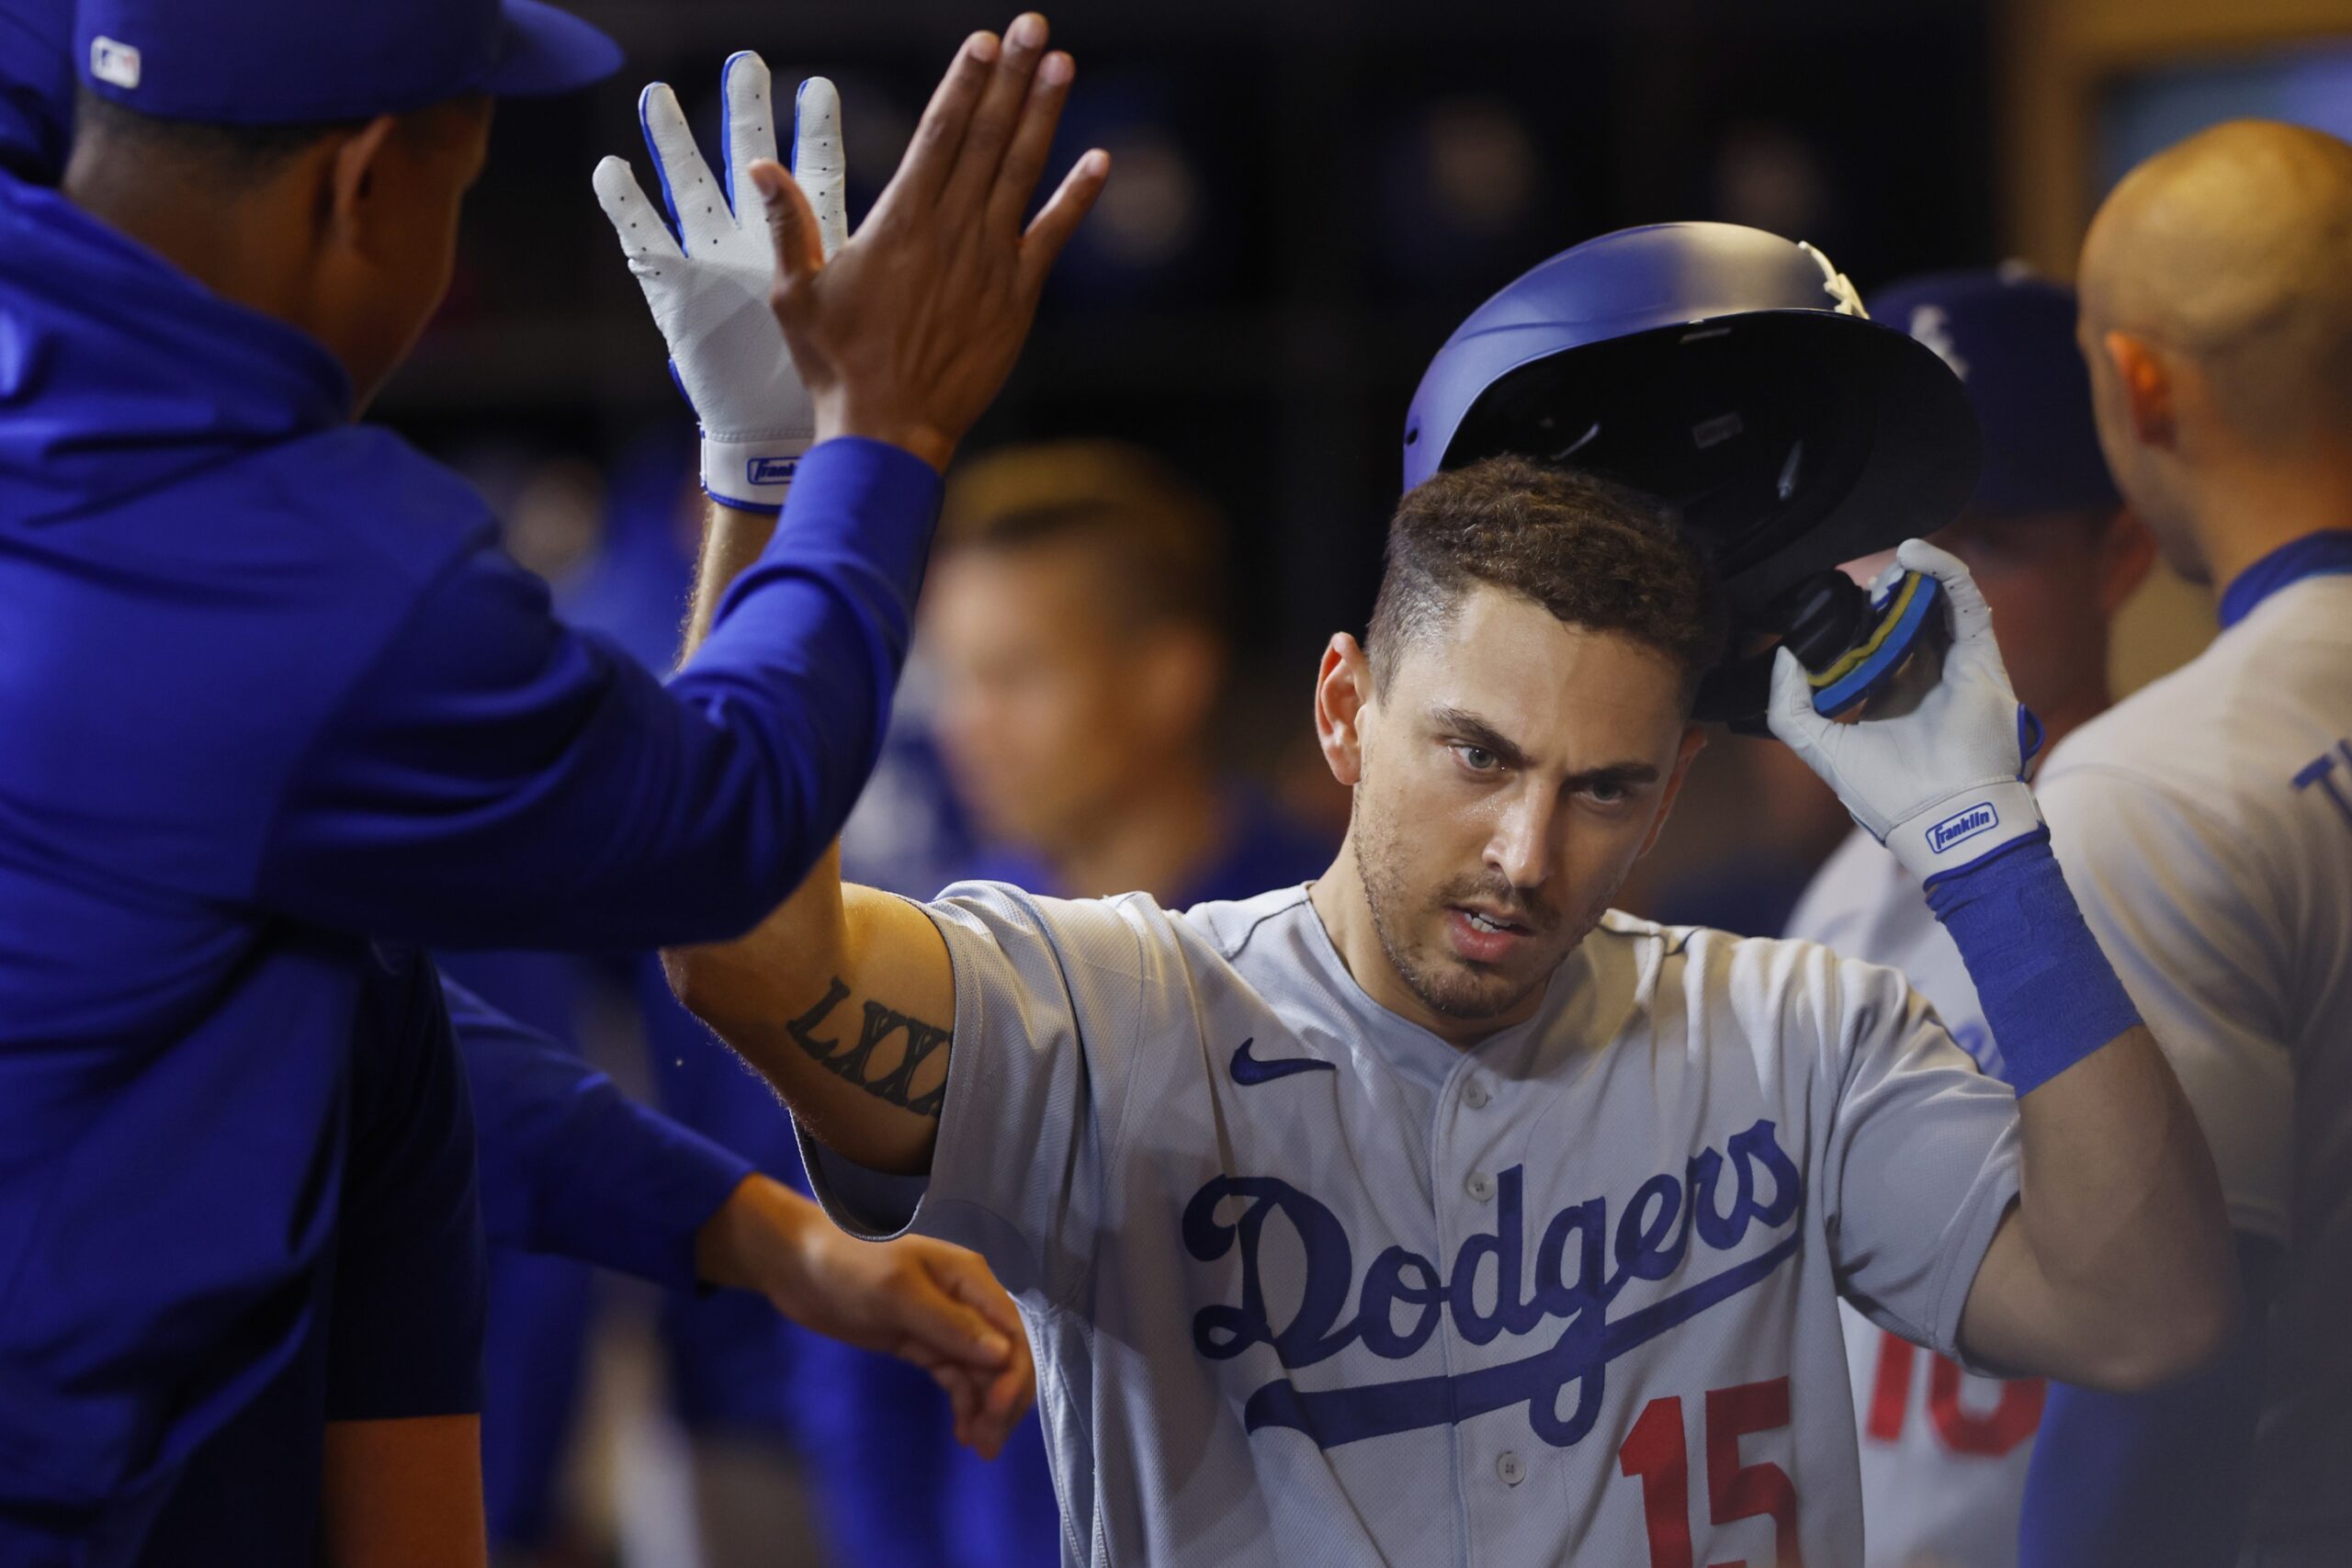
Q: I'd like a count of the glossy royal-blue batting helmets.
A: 1